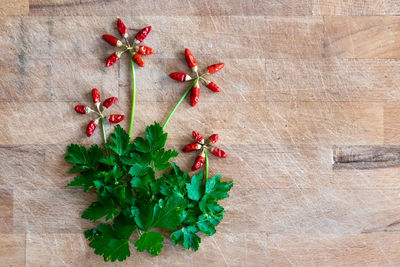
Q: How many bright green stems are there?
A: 4